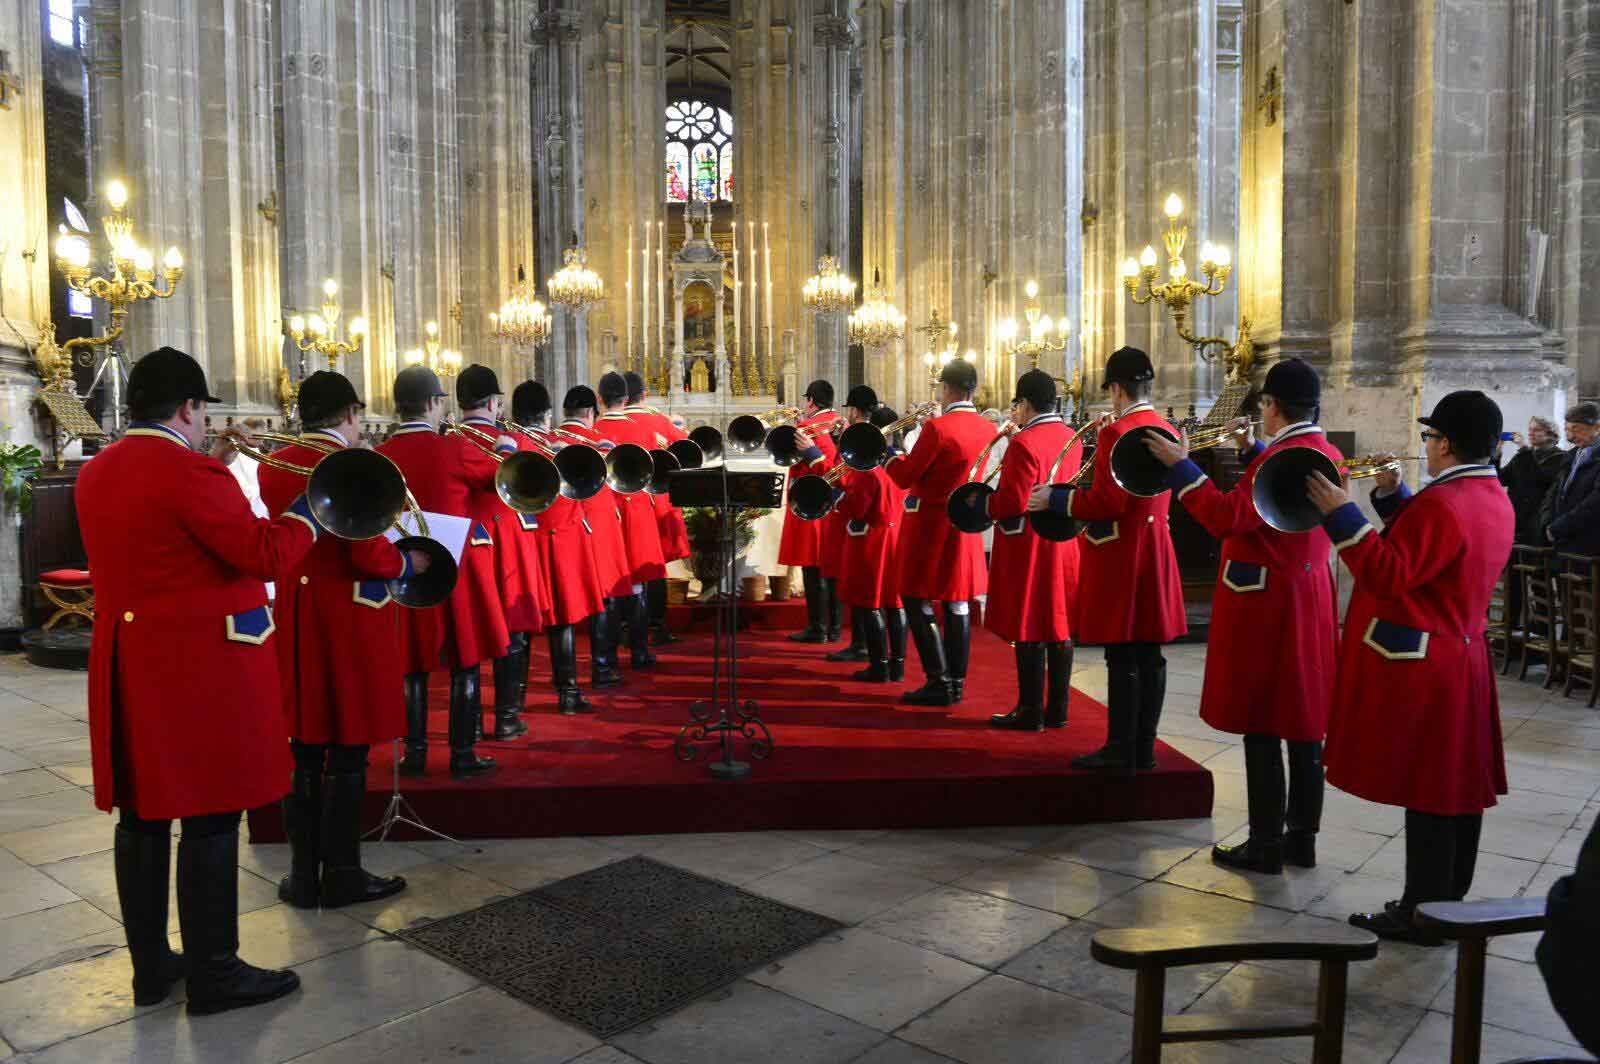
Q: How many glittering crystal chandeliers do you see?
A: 4